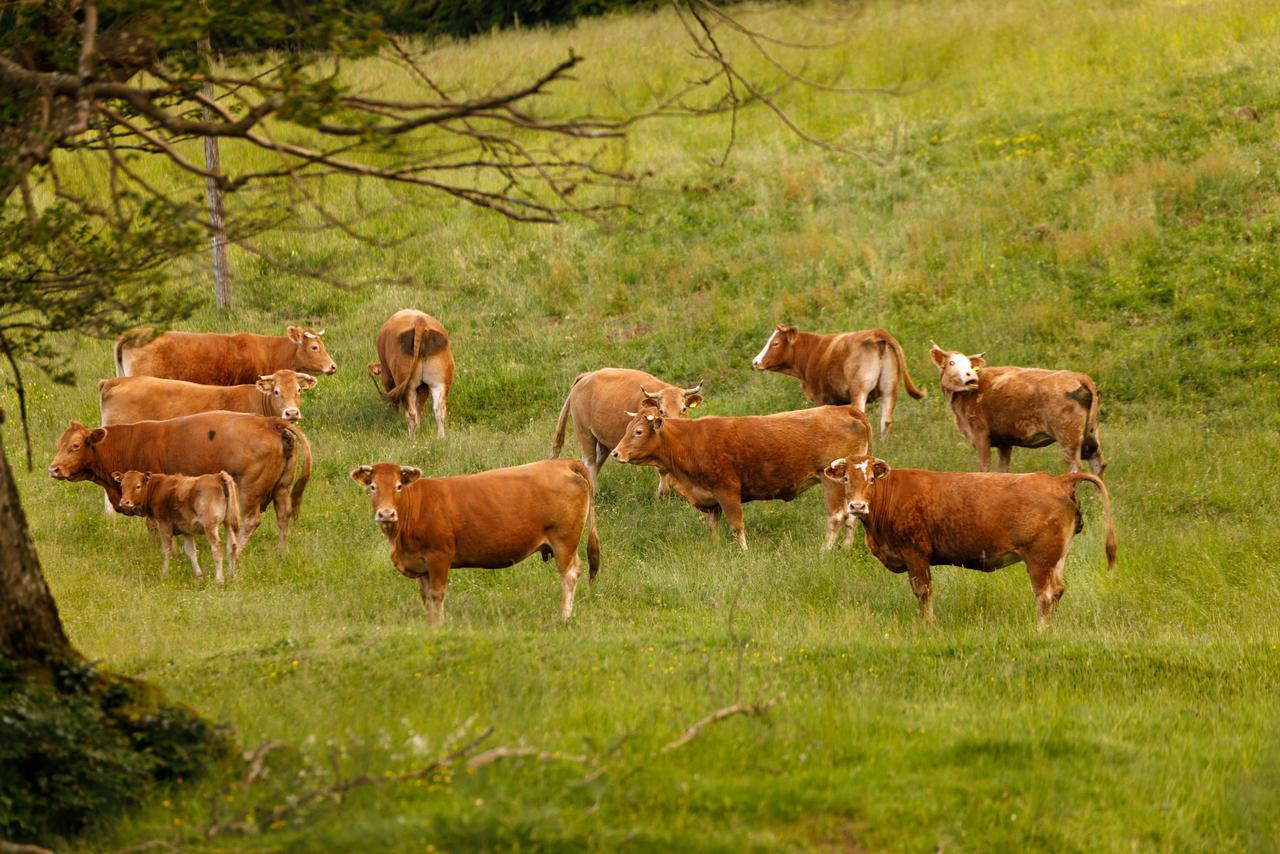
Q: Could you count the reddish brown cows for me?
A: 11